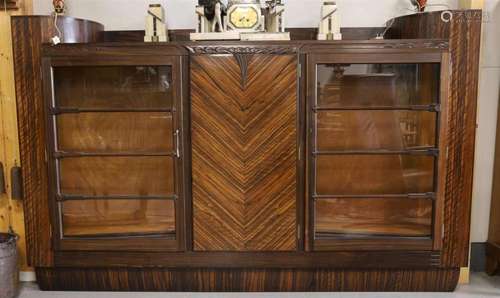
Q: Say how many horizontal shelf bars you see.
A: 6